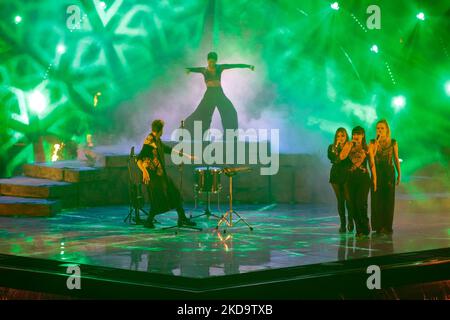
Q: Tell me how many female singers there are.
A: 3